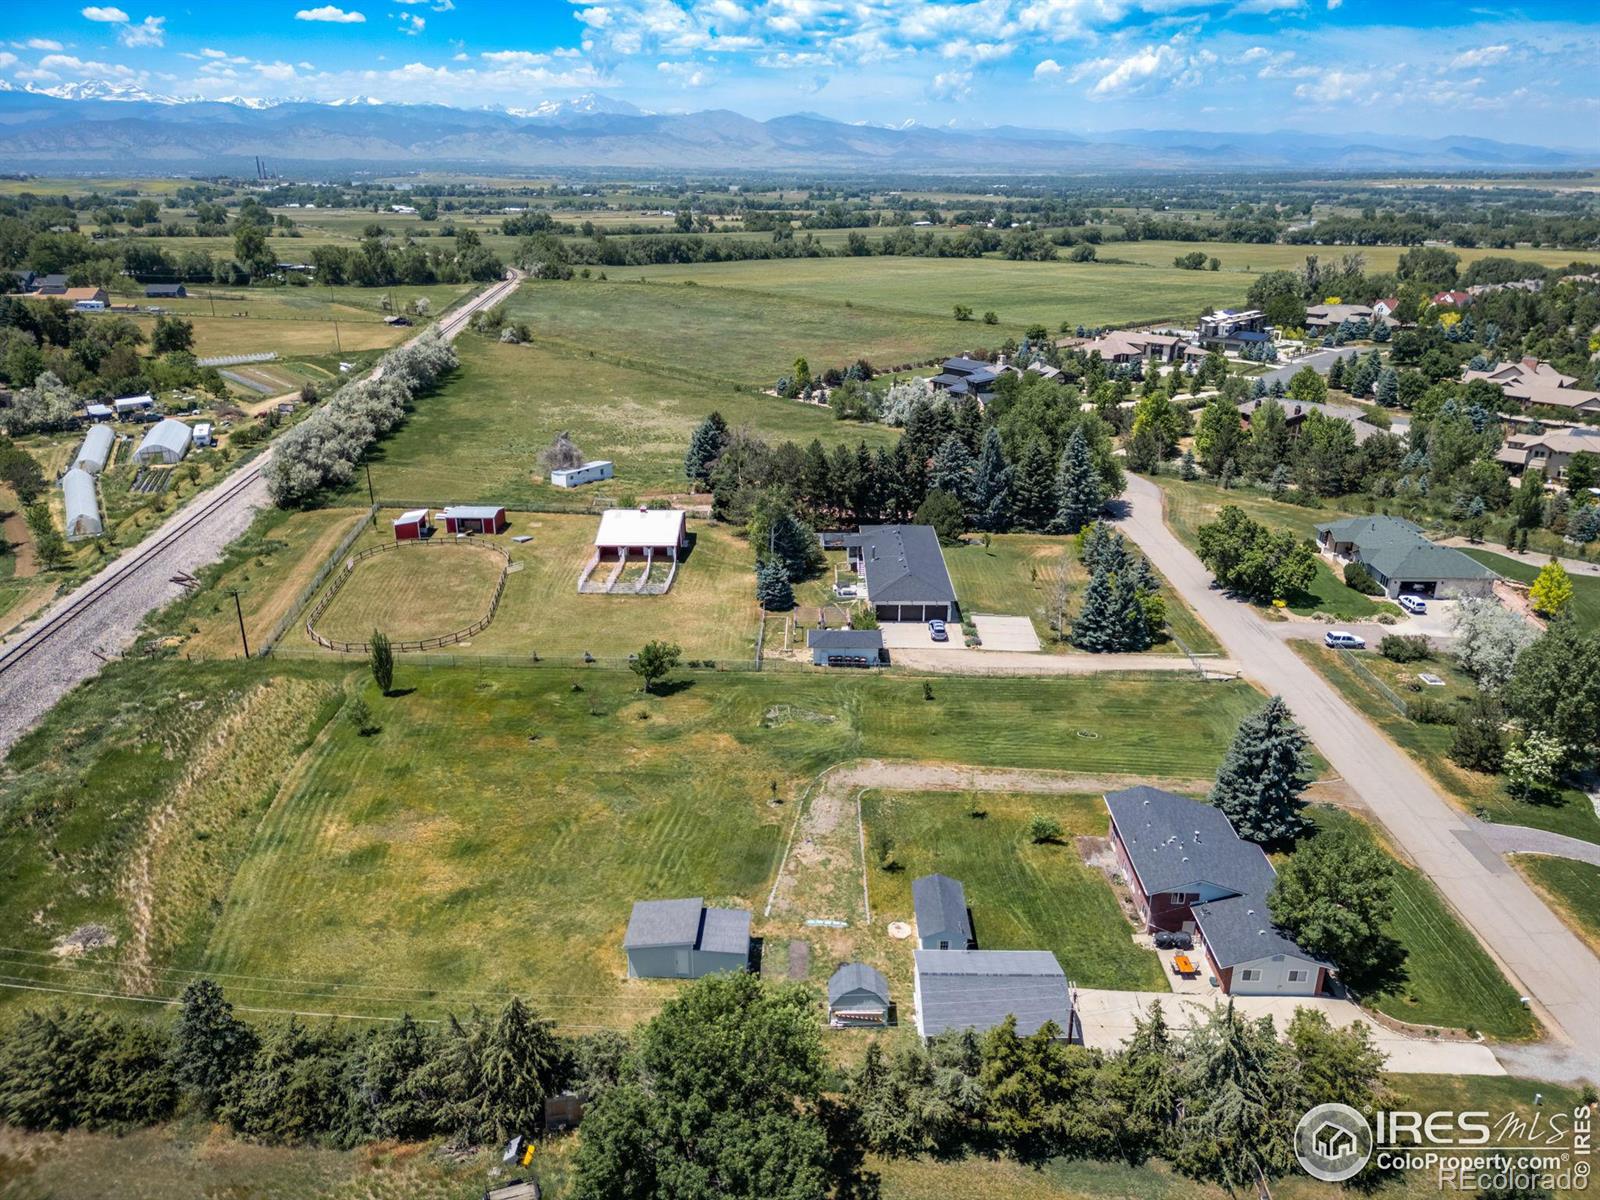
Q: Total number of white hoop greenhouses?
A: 3